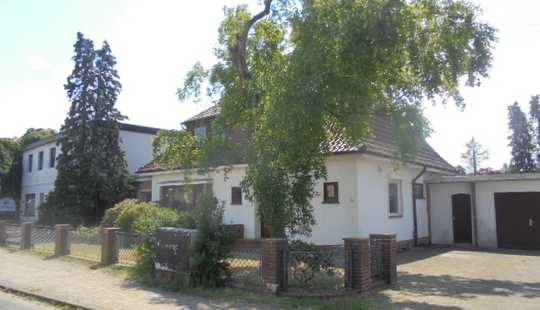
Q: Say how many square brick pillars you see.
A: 7